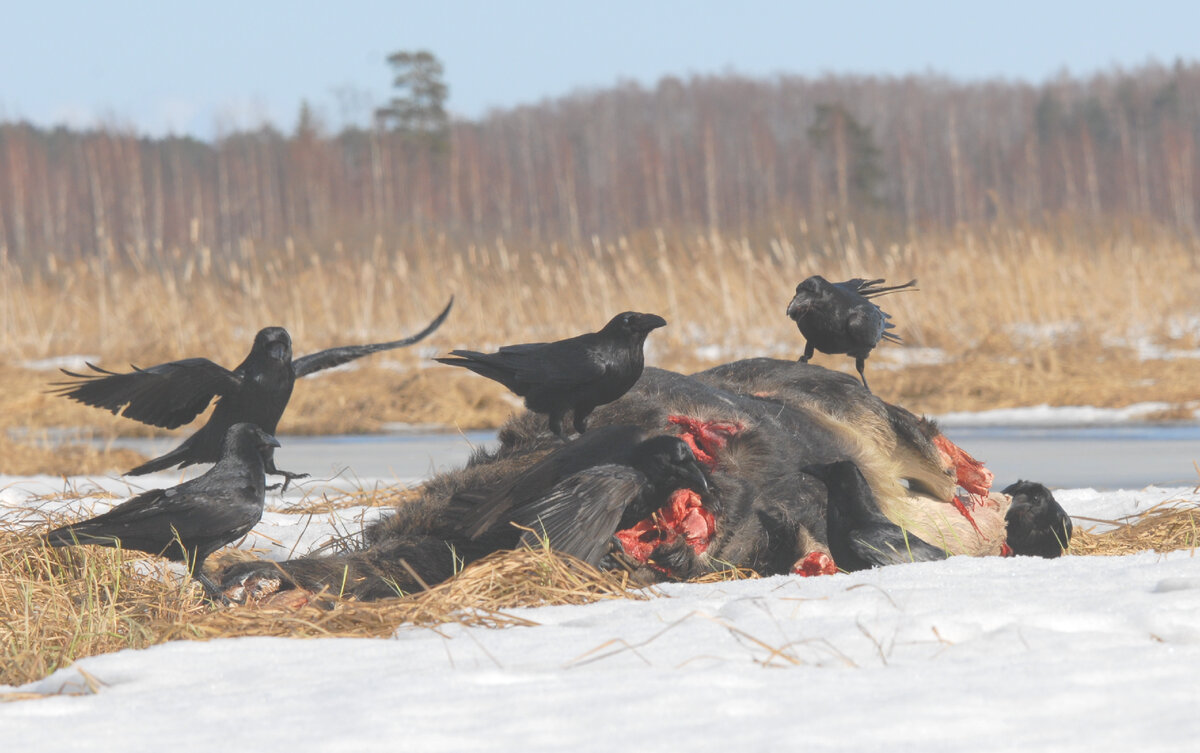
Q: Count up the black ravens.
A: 7